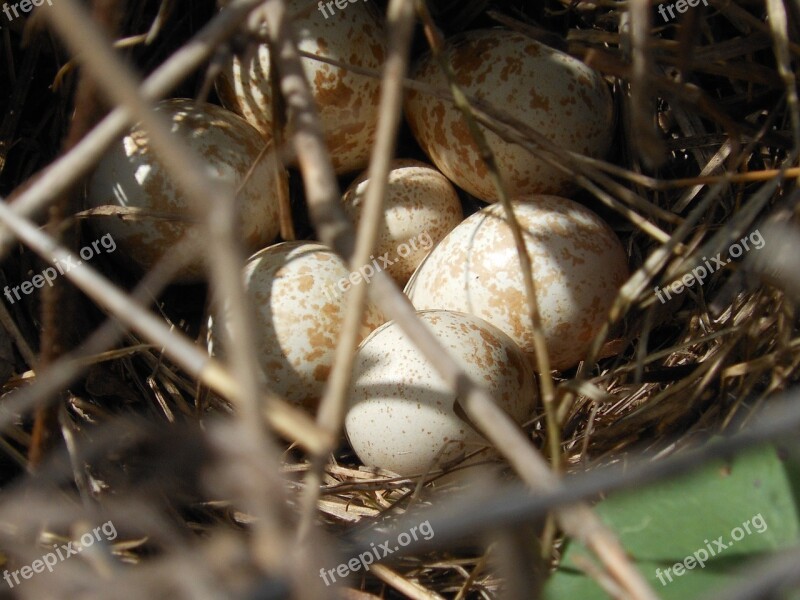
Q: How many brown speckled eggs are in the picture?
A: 7